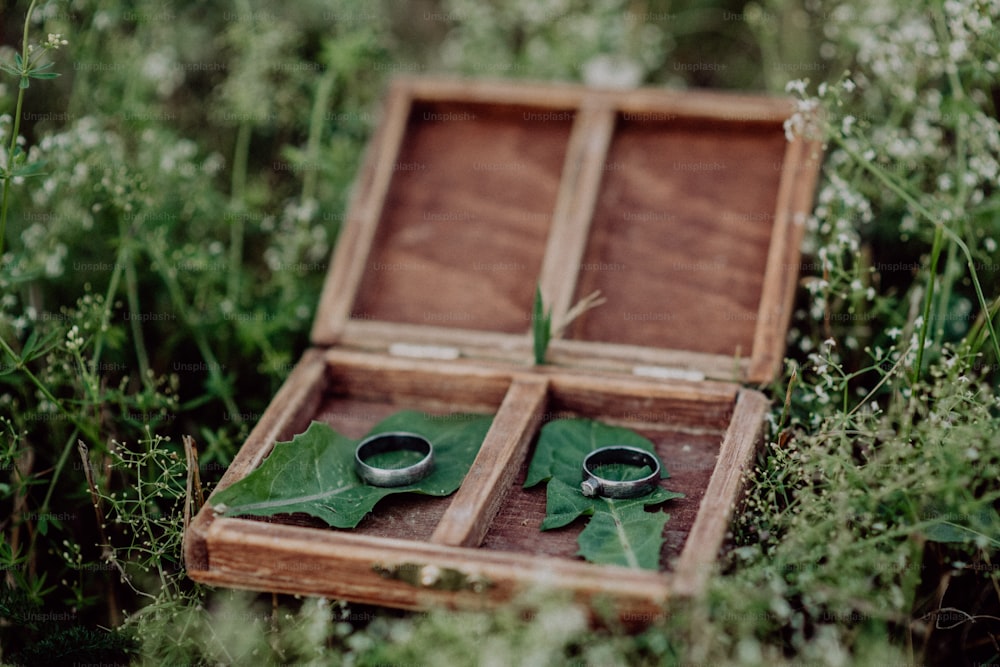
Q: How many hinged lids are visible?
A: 1